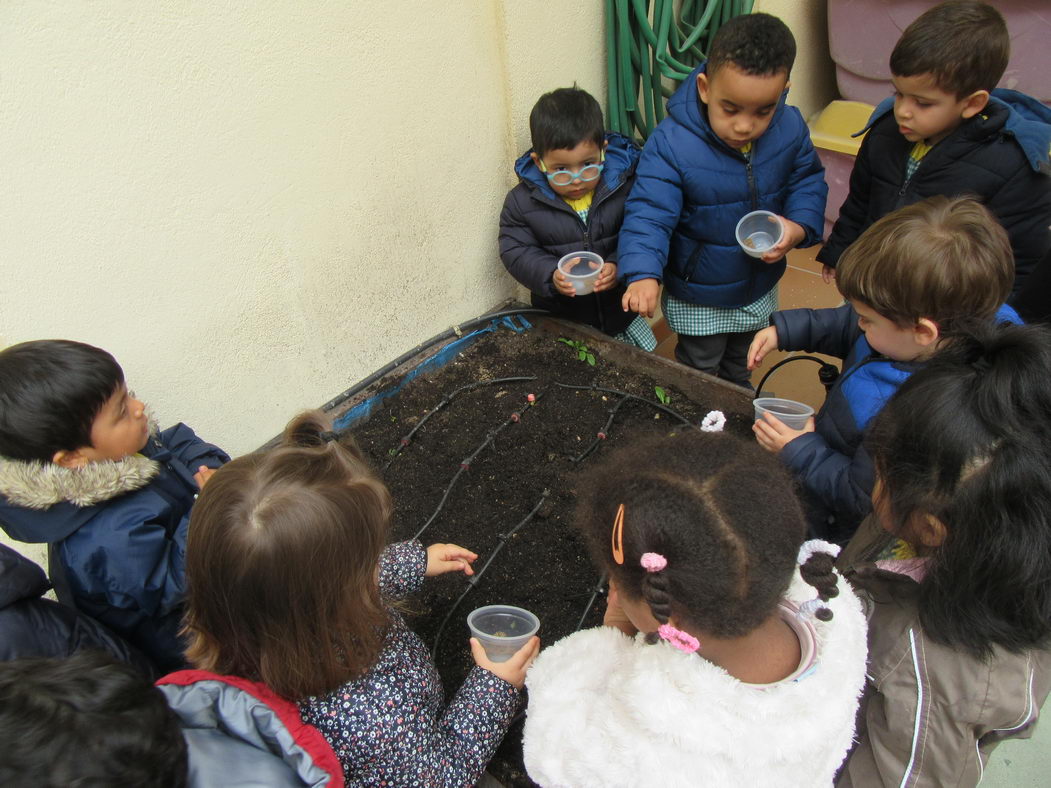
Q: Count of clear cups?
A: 4